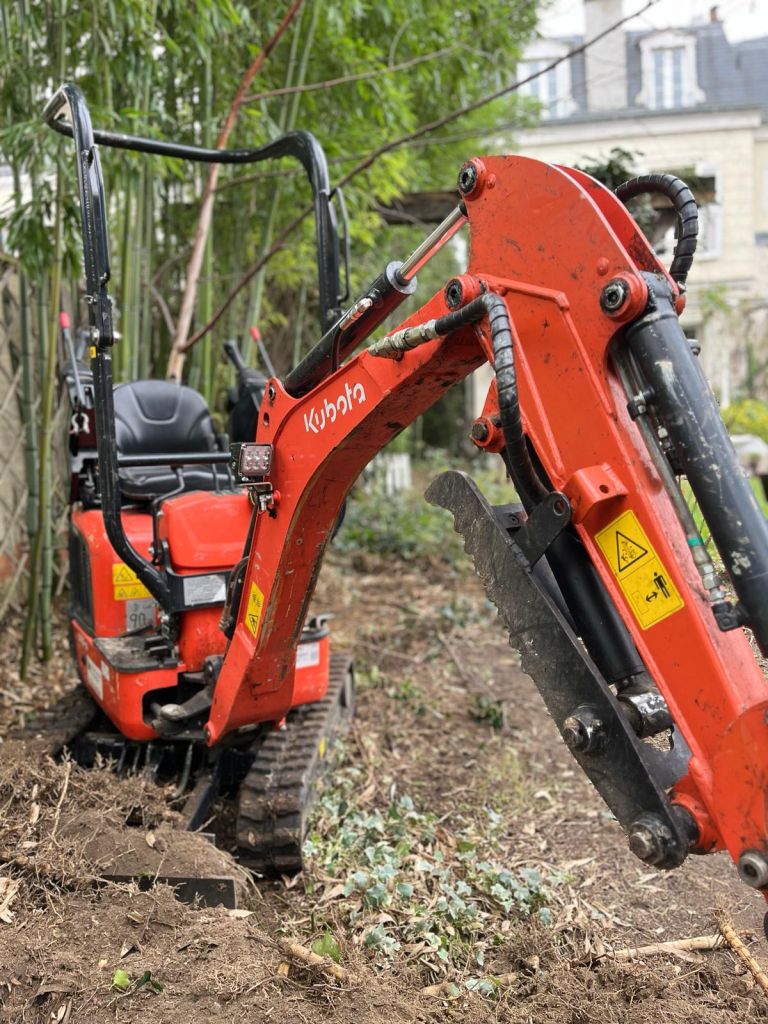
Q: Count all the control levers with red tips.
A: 2